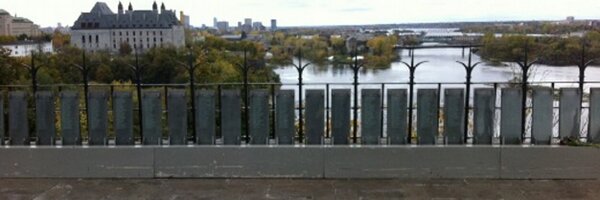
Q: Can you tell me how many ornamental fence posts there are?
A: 11